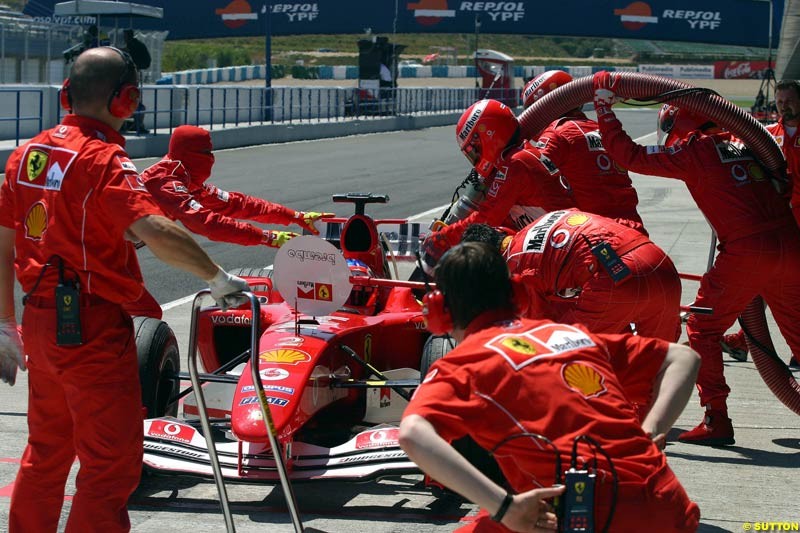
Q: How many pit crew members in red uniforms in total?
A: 8